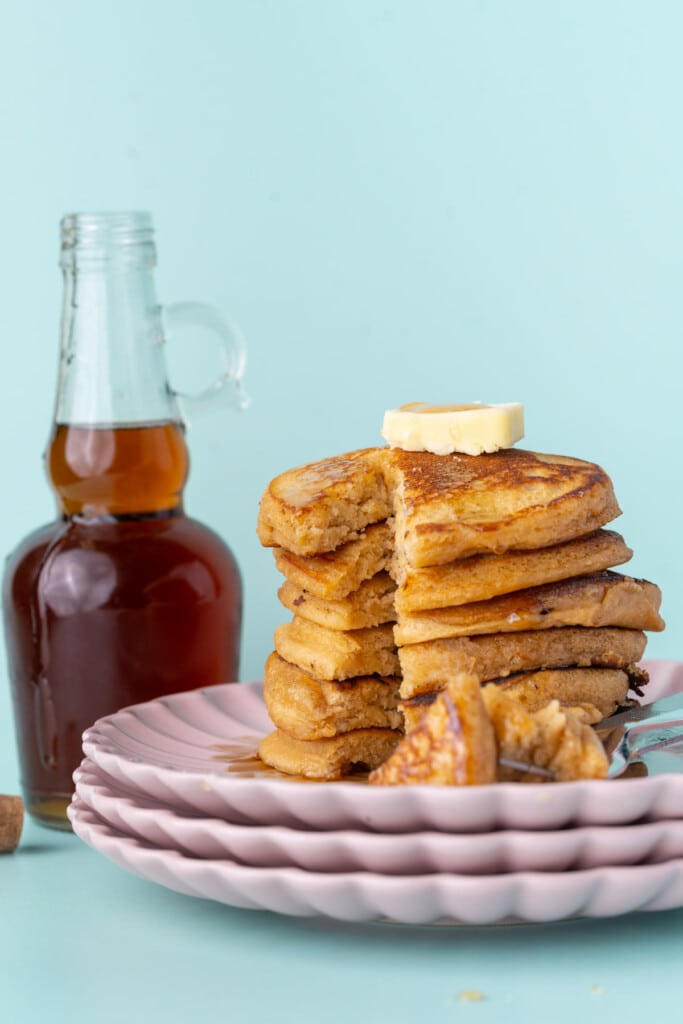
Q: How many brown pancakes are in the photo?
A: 6